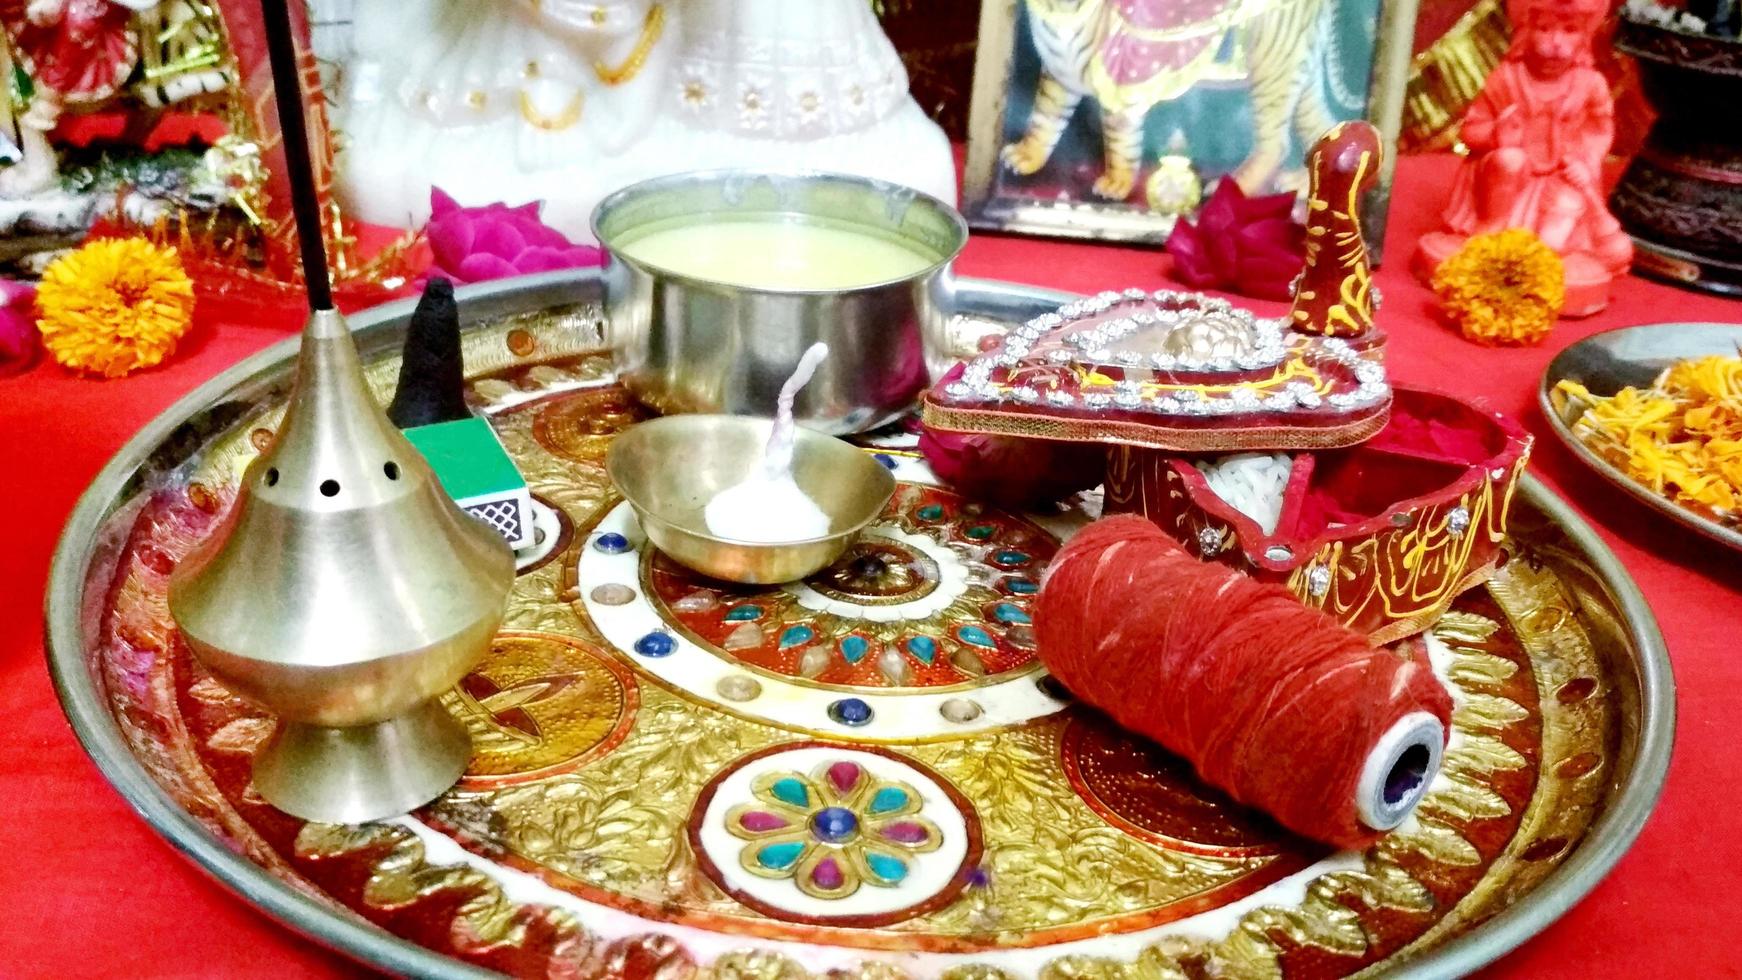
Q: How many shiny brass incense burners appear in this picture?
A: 1